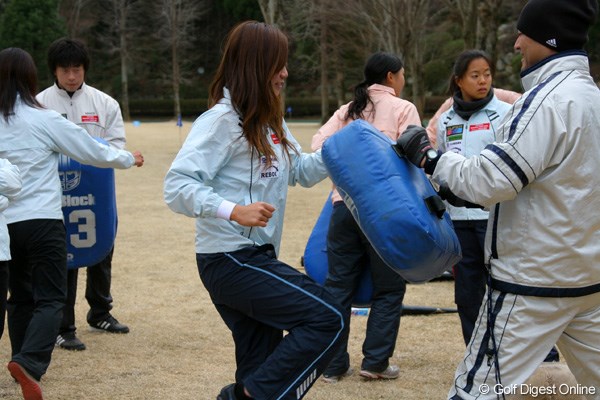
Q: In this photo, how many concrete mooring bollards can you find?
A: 0